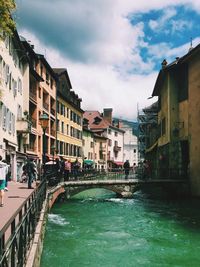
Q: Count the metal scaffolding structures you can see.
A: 1